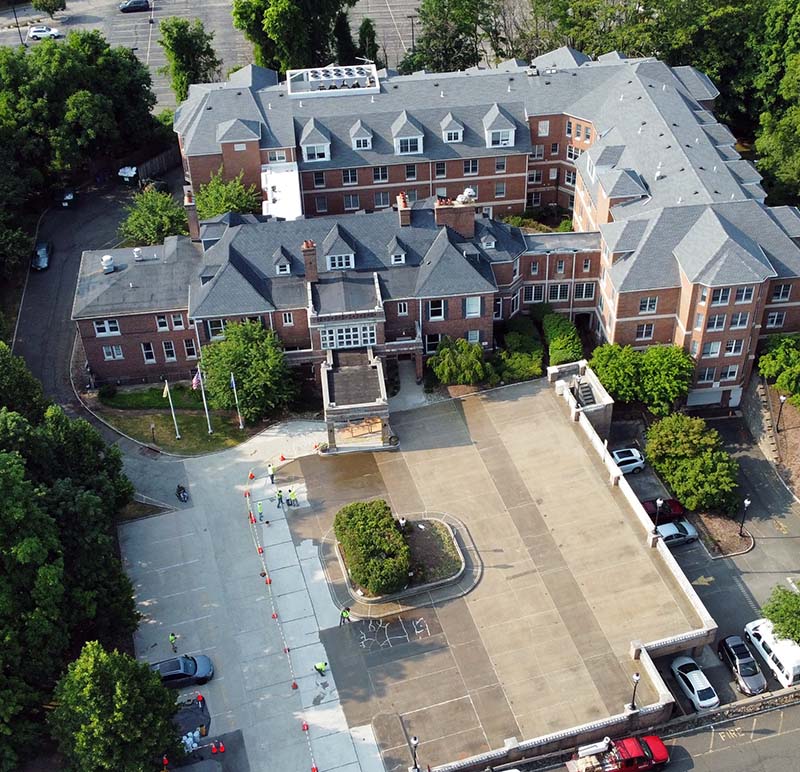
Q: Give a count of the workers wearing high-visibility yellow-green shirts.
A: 7